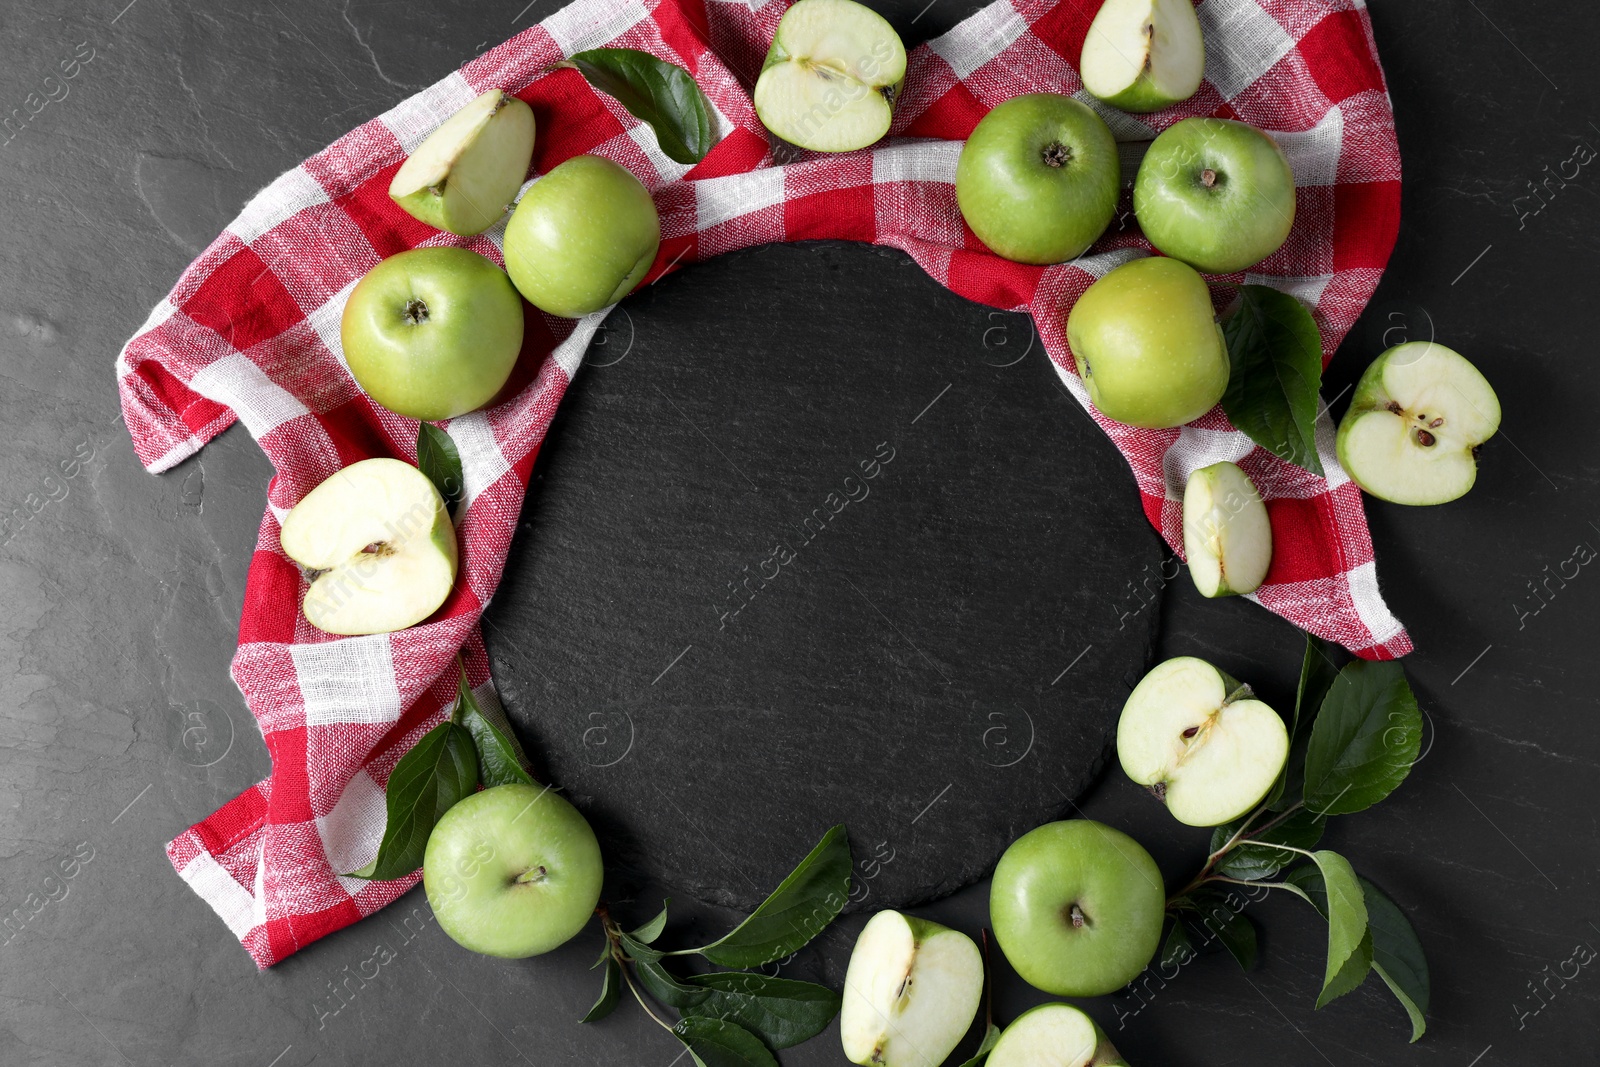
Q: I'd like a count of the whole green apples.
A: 7